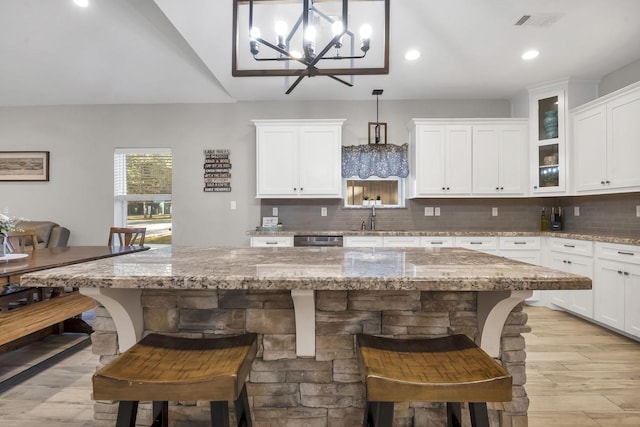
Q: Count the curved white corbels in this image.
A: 3